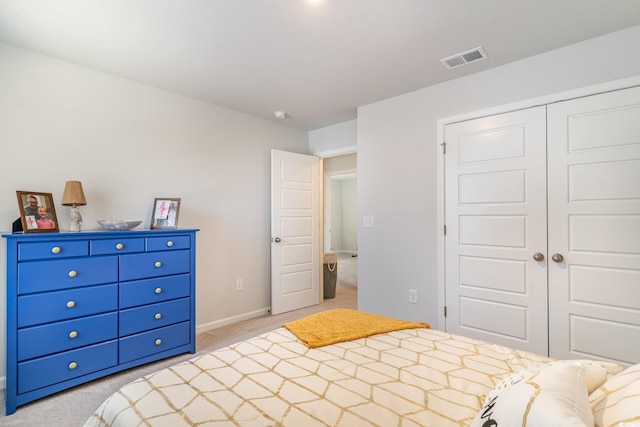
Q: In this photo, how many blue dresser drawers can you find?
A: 11